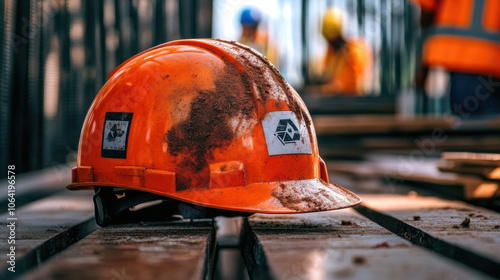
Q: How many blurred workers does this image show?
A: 3